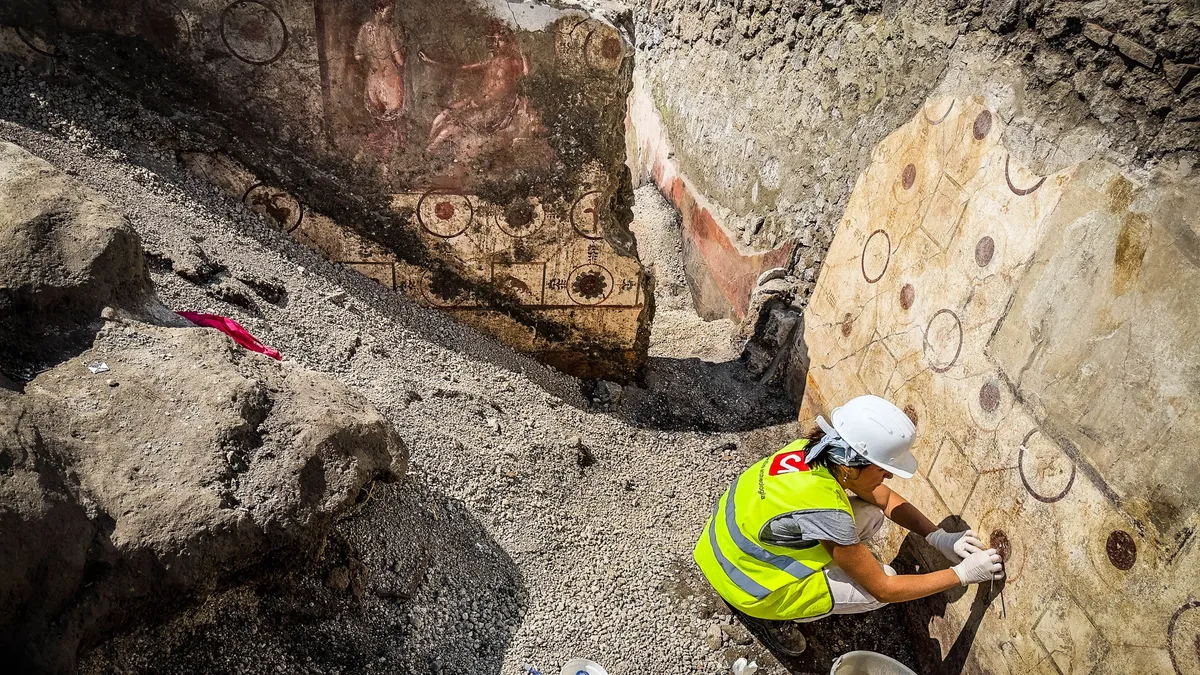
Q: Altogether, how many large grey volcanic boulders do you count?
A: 2